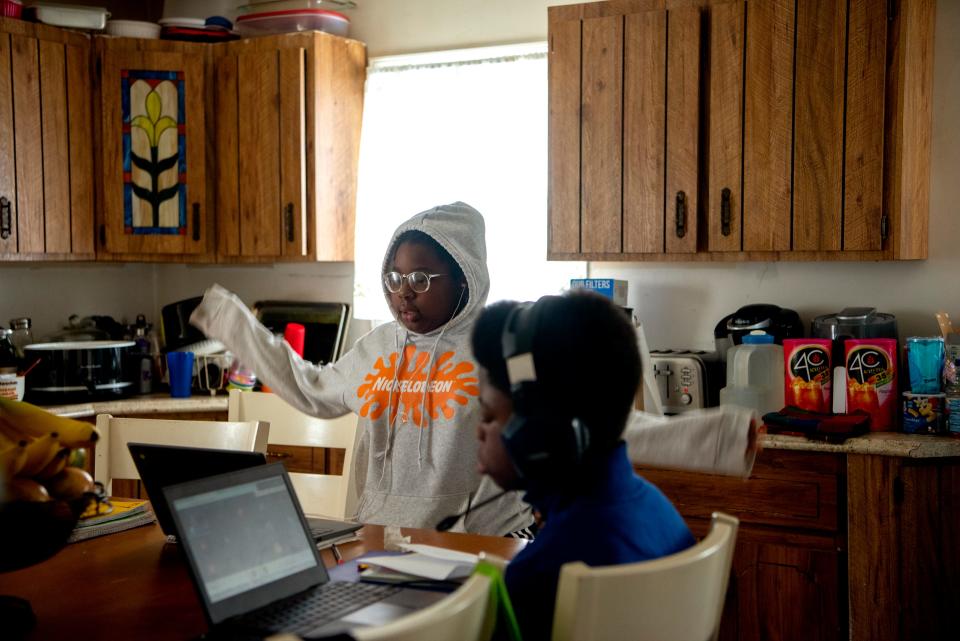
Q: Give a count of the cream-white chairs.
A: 4